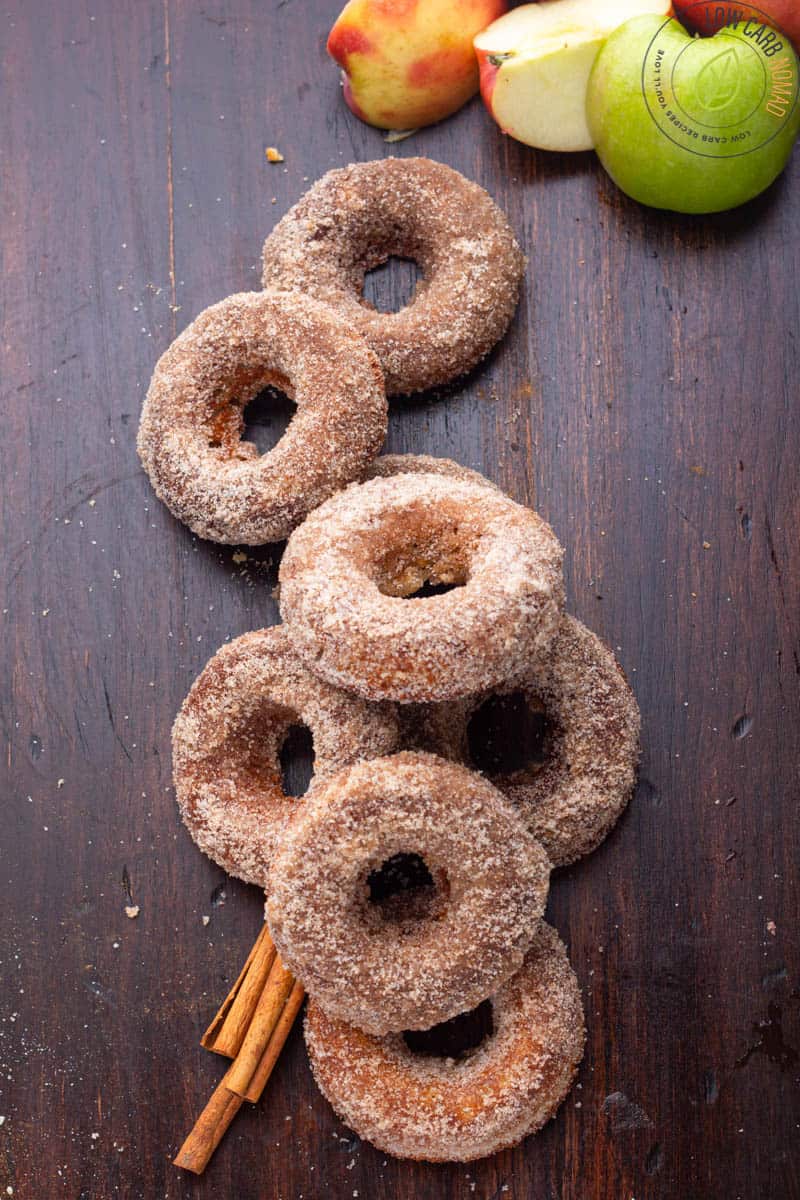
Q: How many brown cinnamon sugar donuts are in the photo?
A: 8